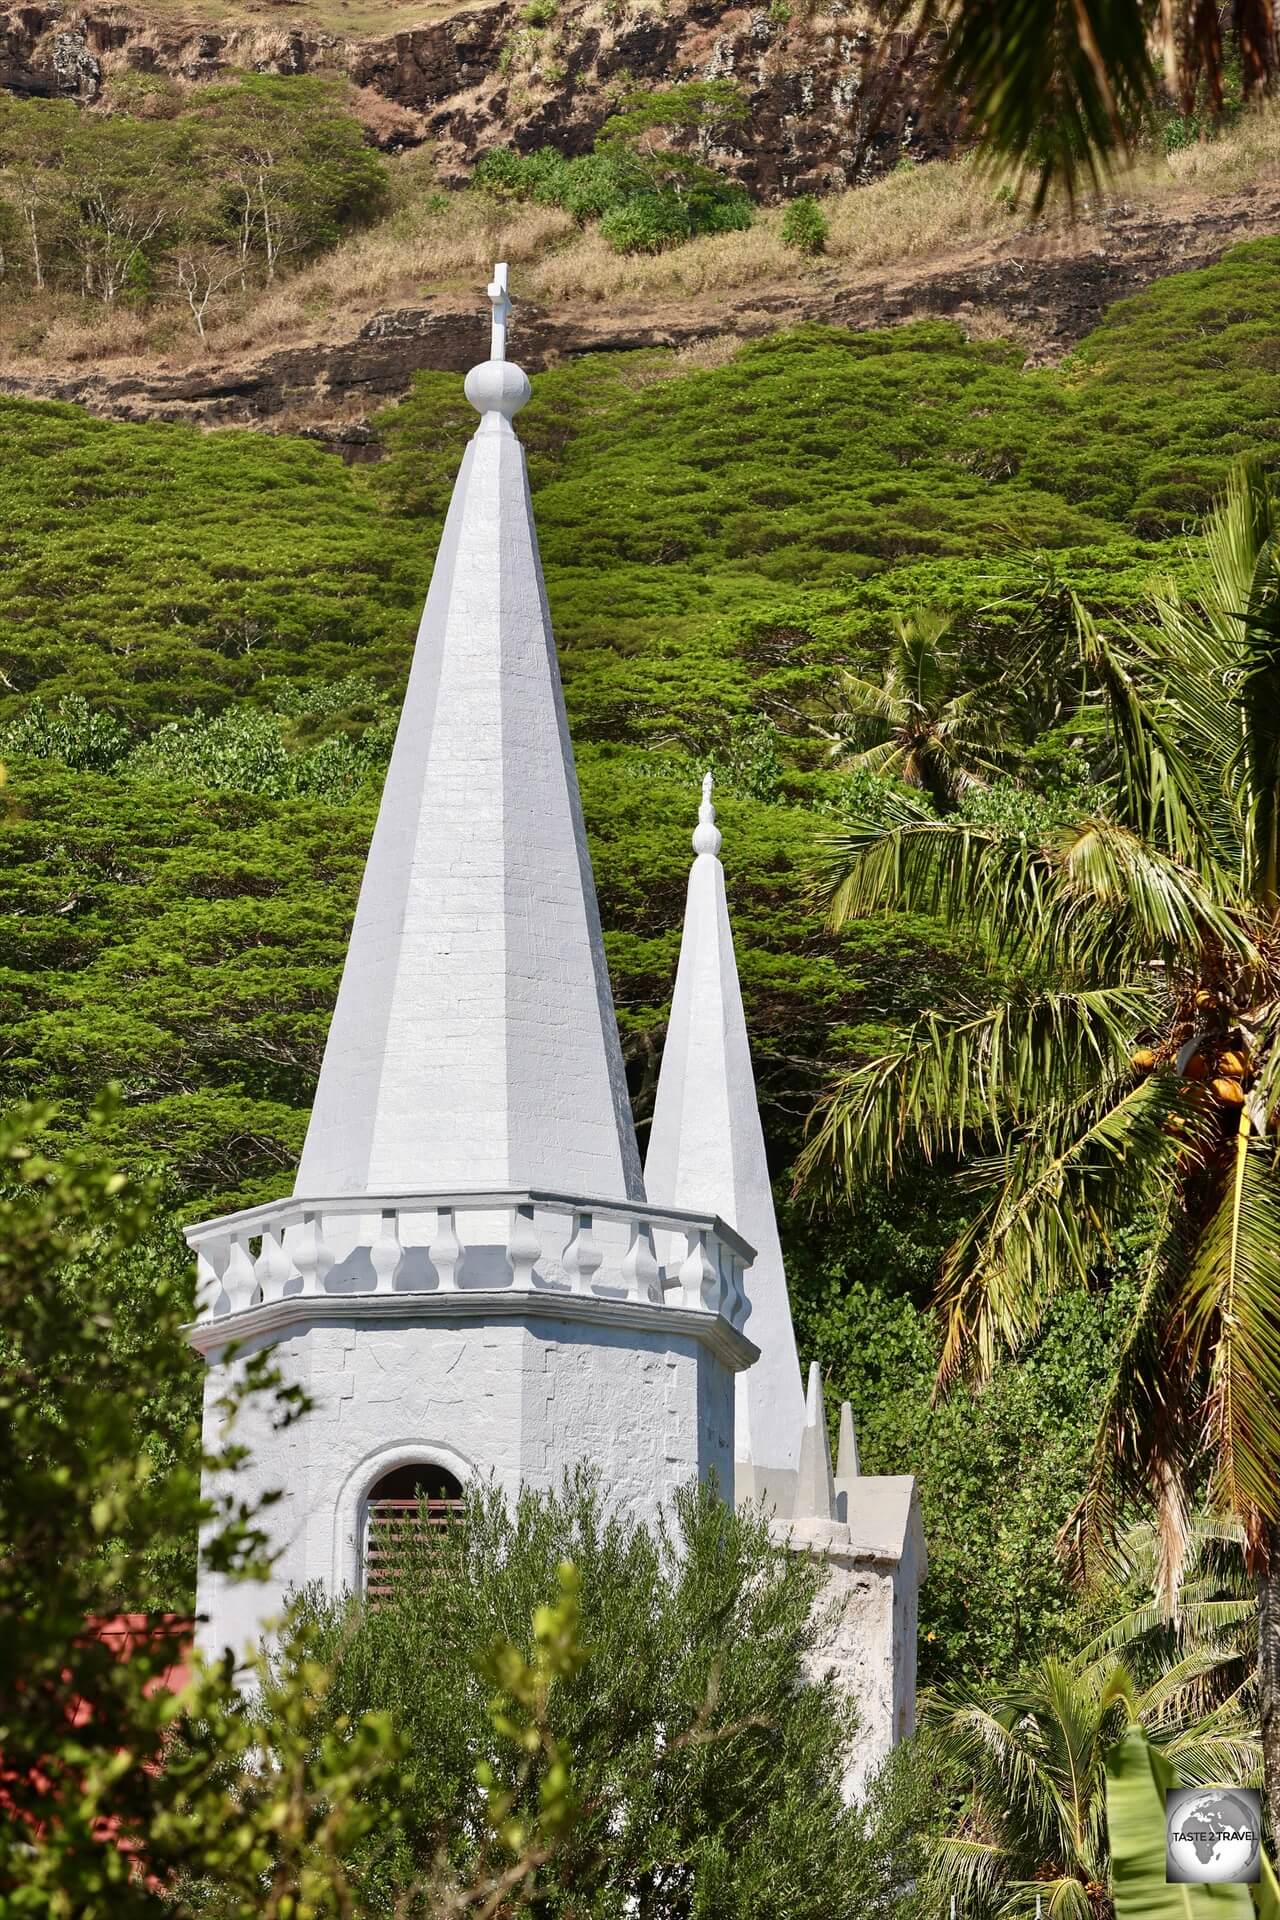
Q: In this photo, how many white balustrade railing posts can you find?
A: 13